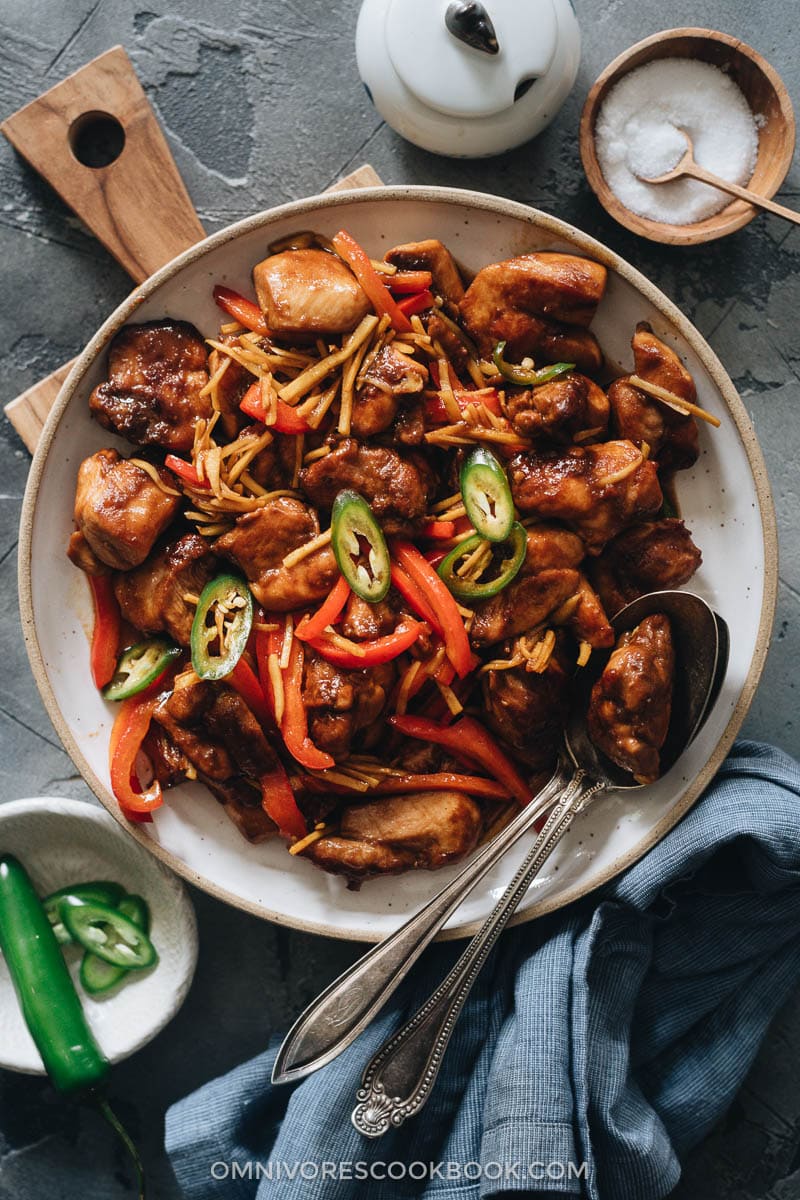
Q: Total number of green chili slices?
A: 10